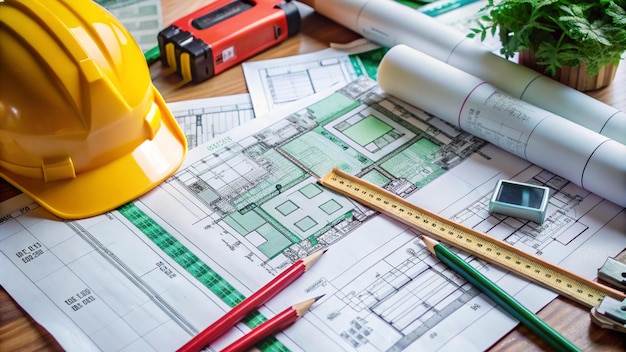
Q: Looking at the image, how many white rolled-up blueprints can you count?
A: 2